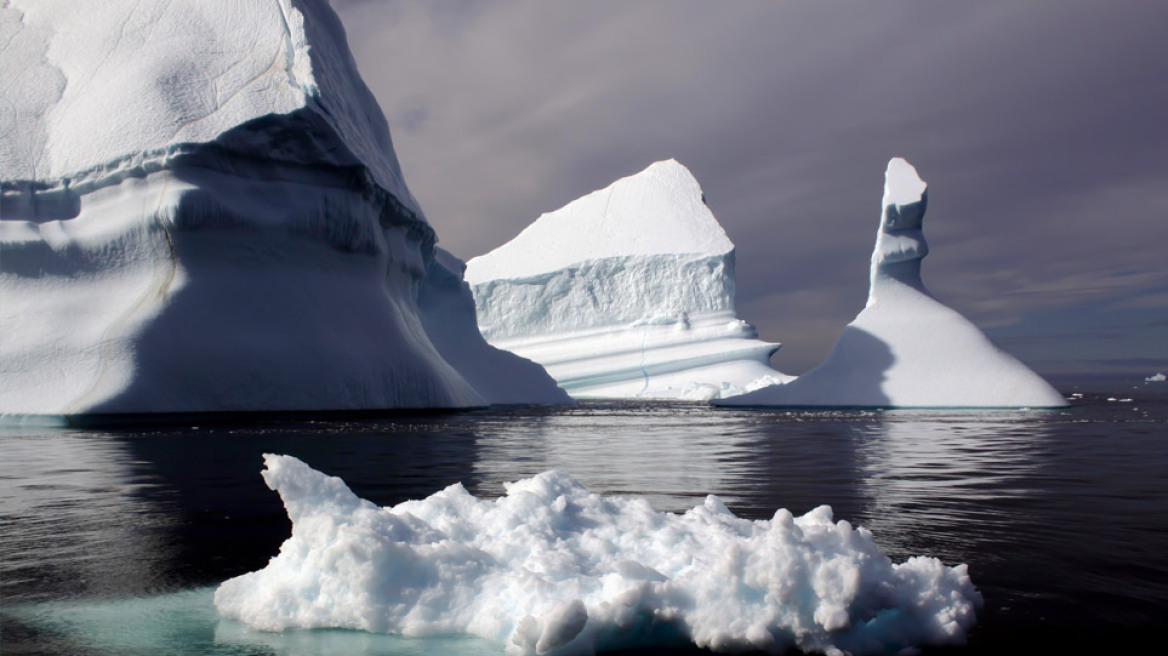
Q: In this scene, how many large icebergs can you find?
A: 3